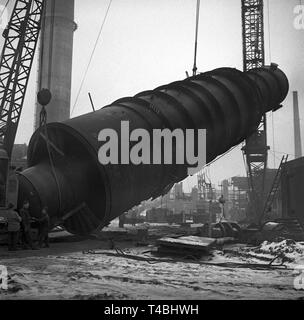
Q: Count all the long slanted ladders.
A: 1